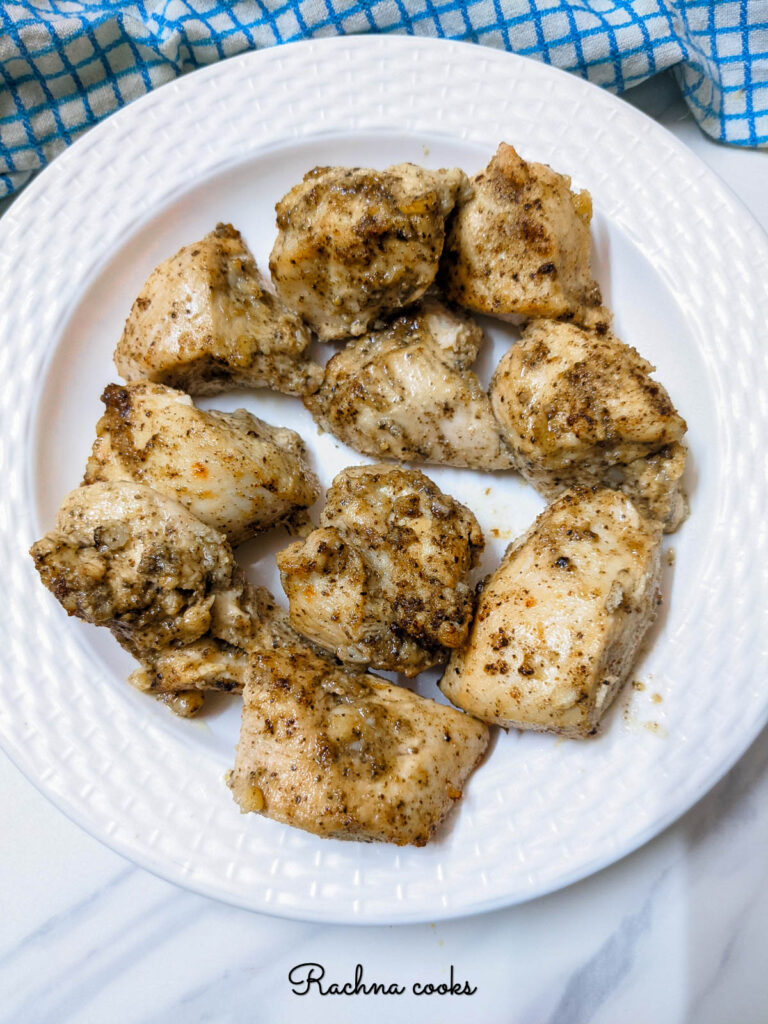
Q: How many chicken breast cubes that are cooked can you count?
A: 10